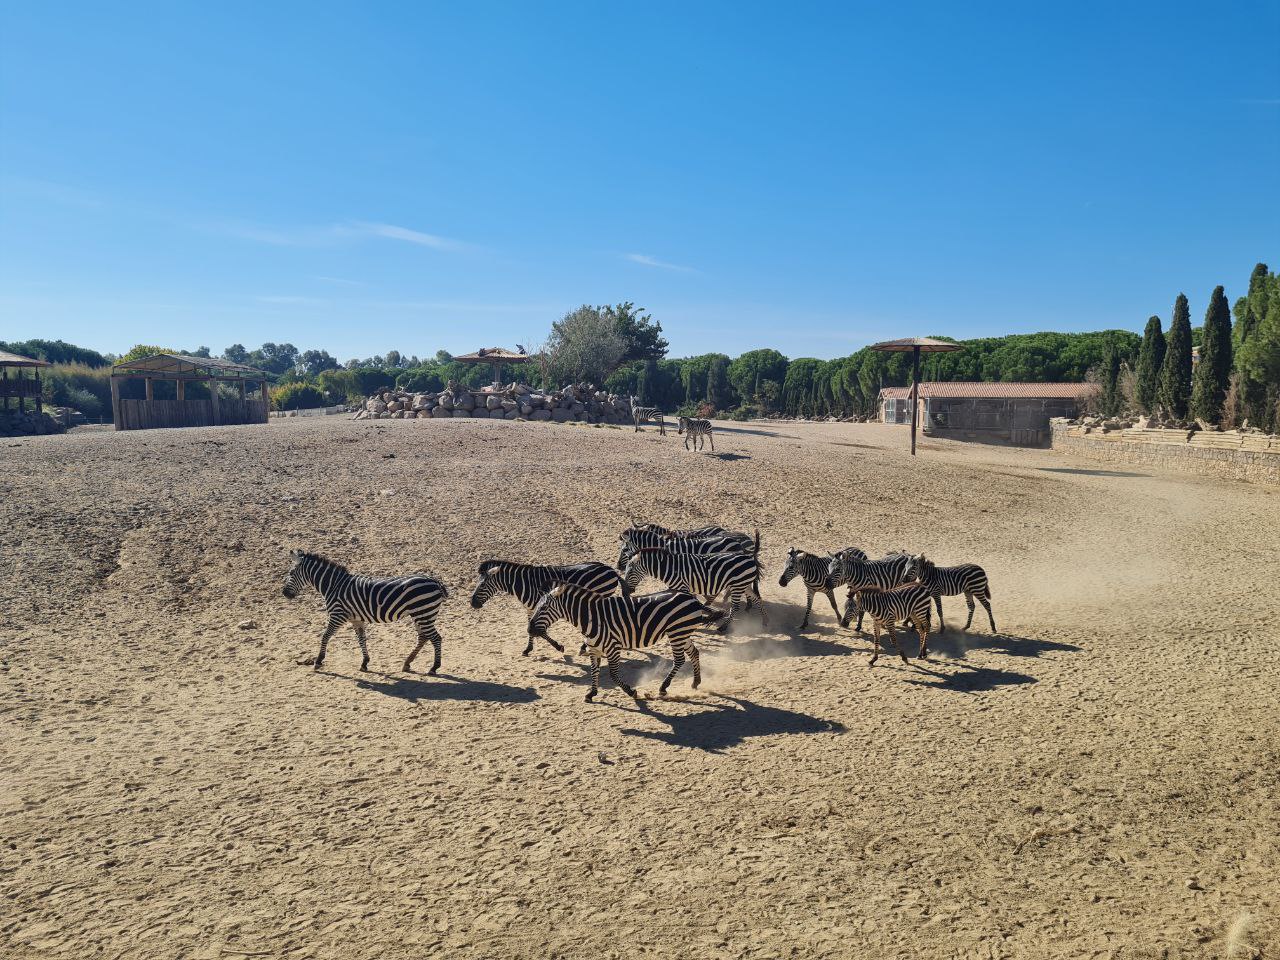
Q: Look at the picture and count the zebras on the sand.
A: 12